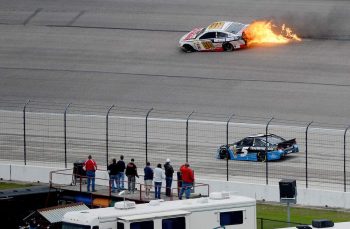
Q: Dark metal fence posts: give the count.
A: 9